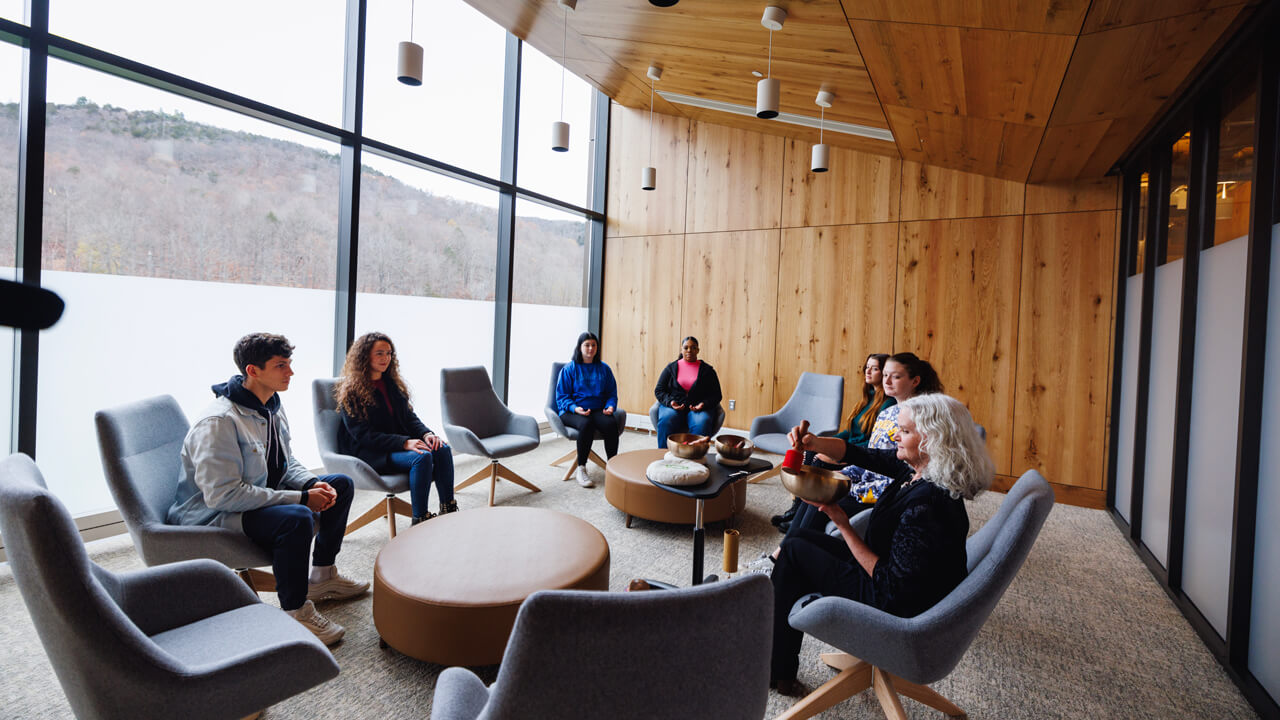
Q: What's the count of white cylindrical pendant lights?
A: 5